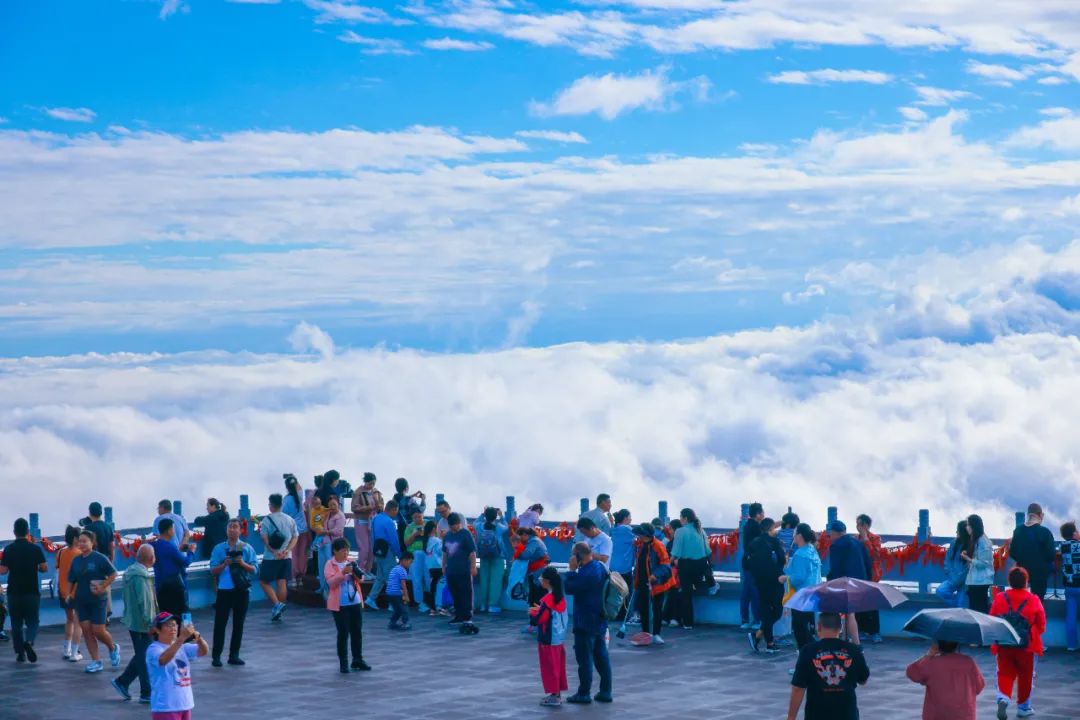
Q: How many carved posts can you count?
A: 12